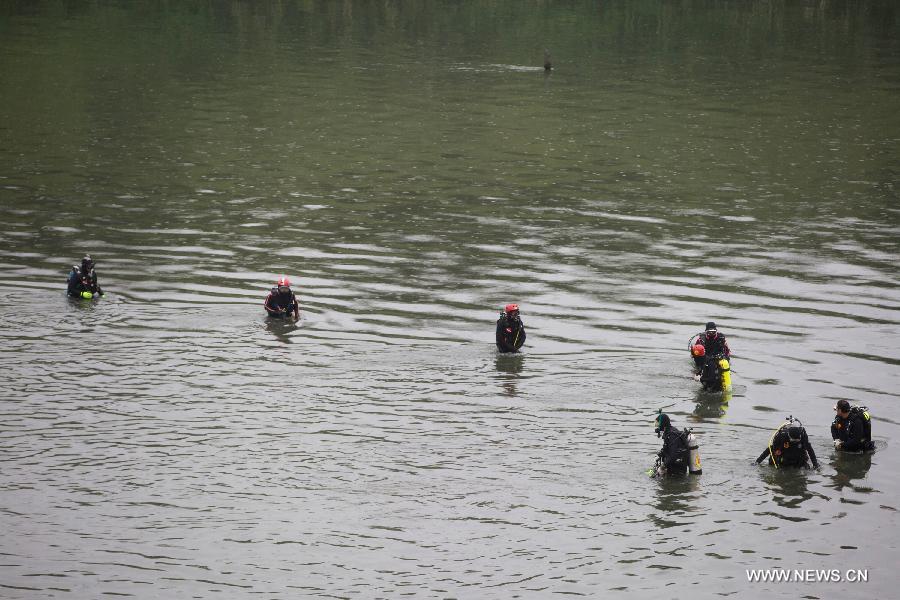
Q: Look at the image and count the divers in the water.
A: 8